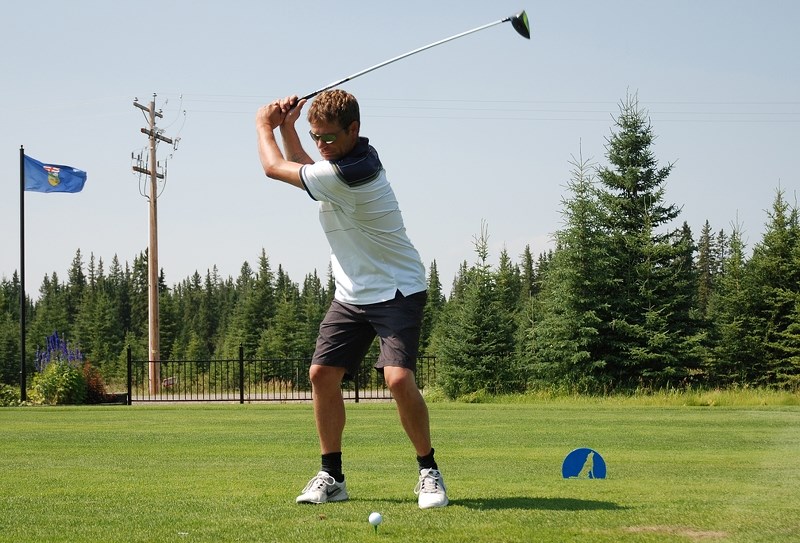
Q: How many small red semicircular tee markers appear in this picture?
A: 0